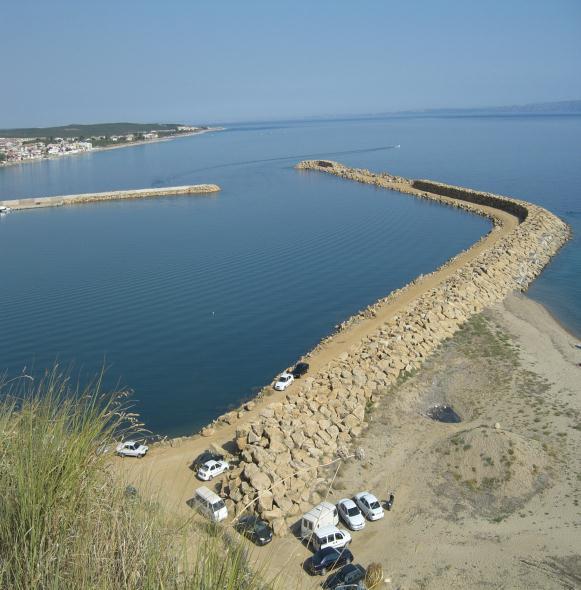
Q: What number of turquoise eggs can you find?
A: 0